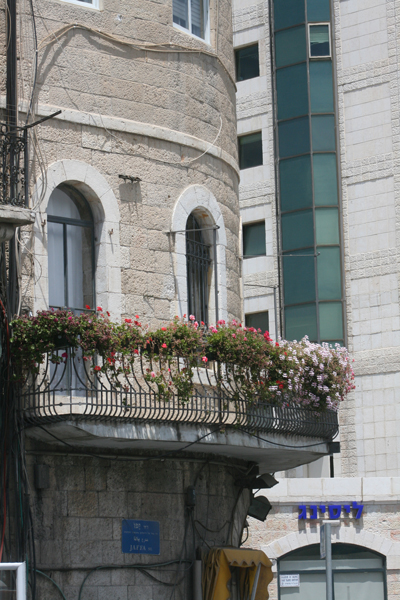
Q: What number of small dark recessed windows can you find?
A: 4